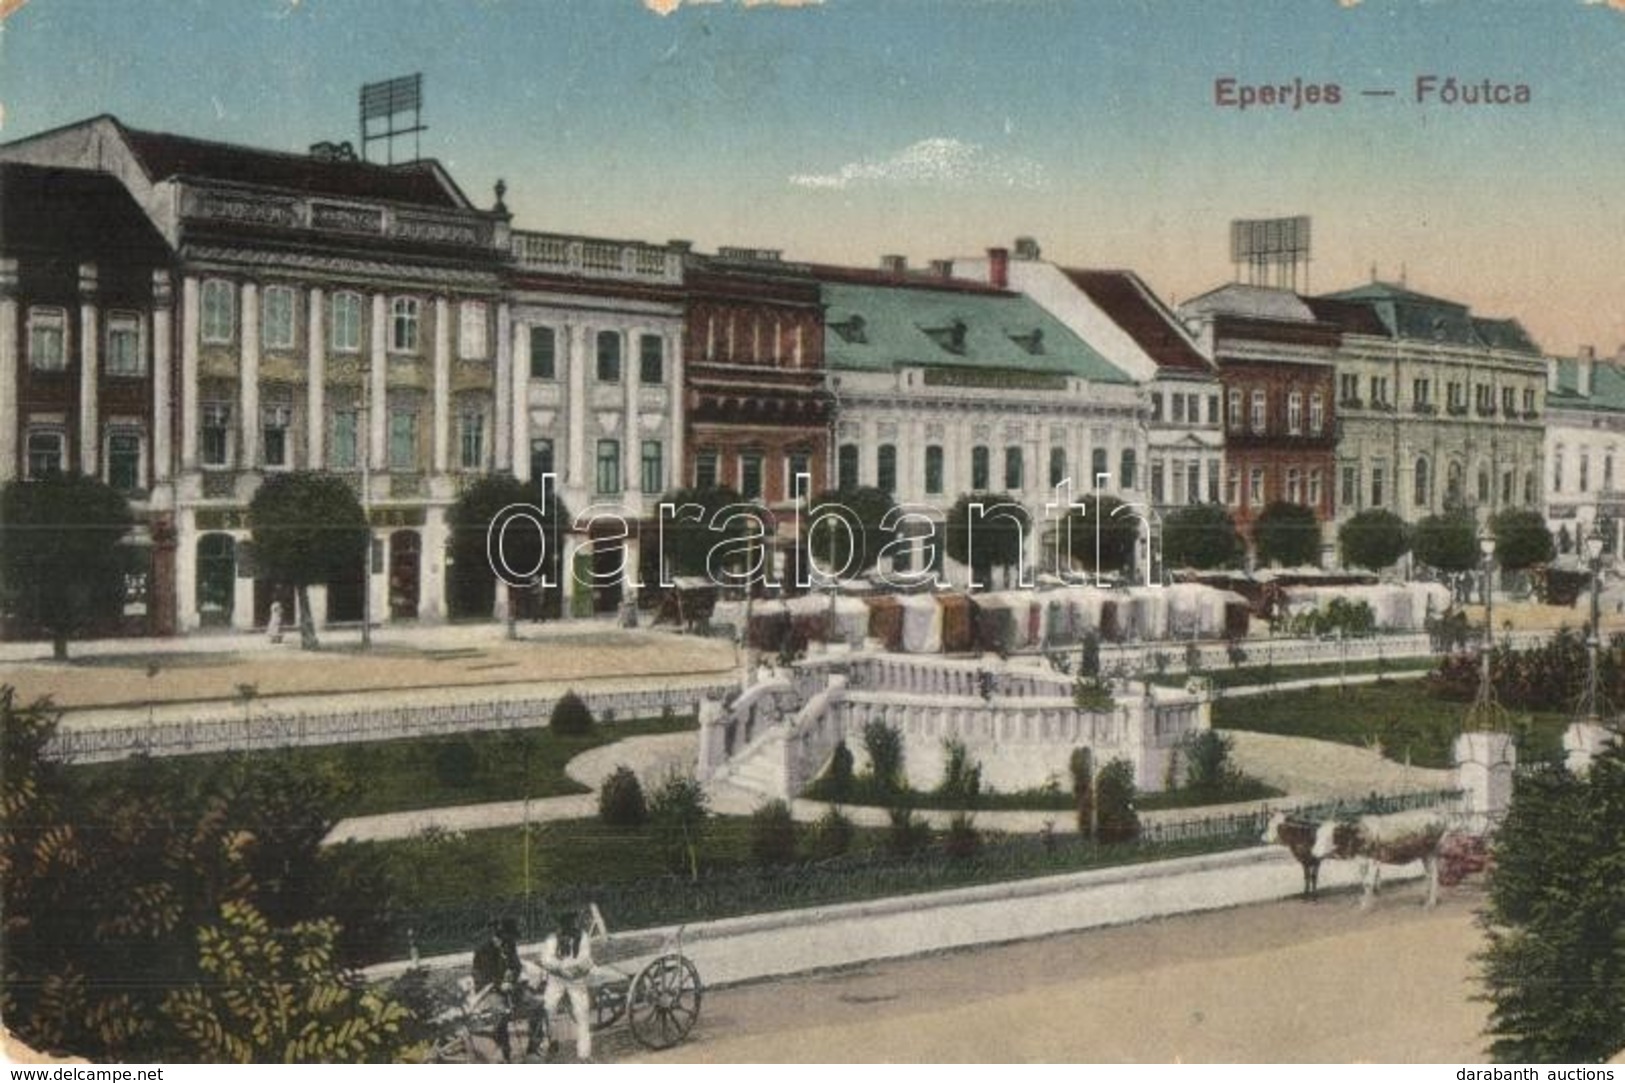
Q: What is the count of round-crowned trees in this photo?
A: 12